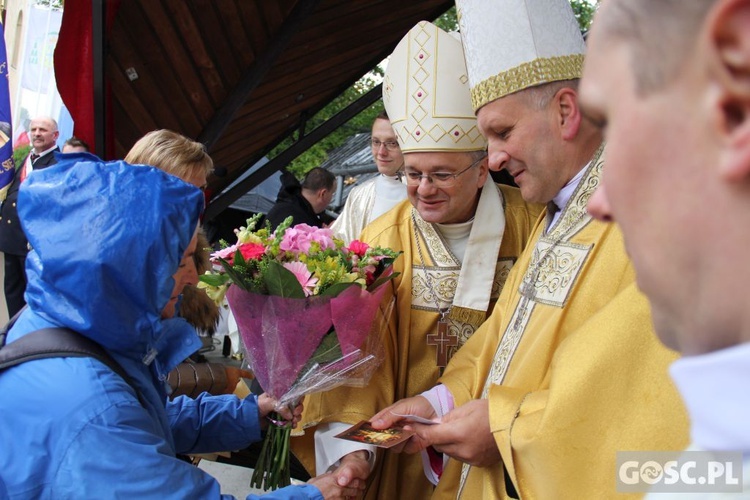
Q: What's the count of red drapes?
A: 1